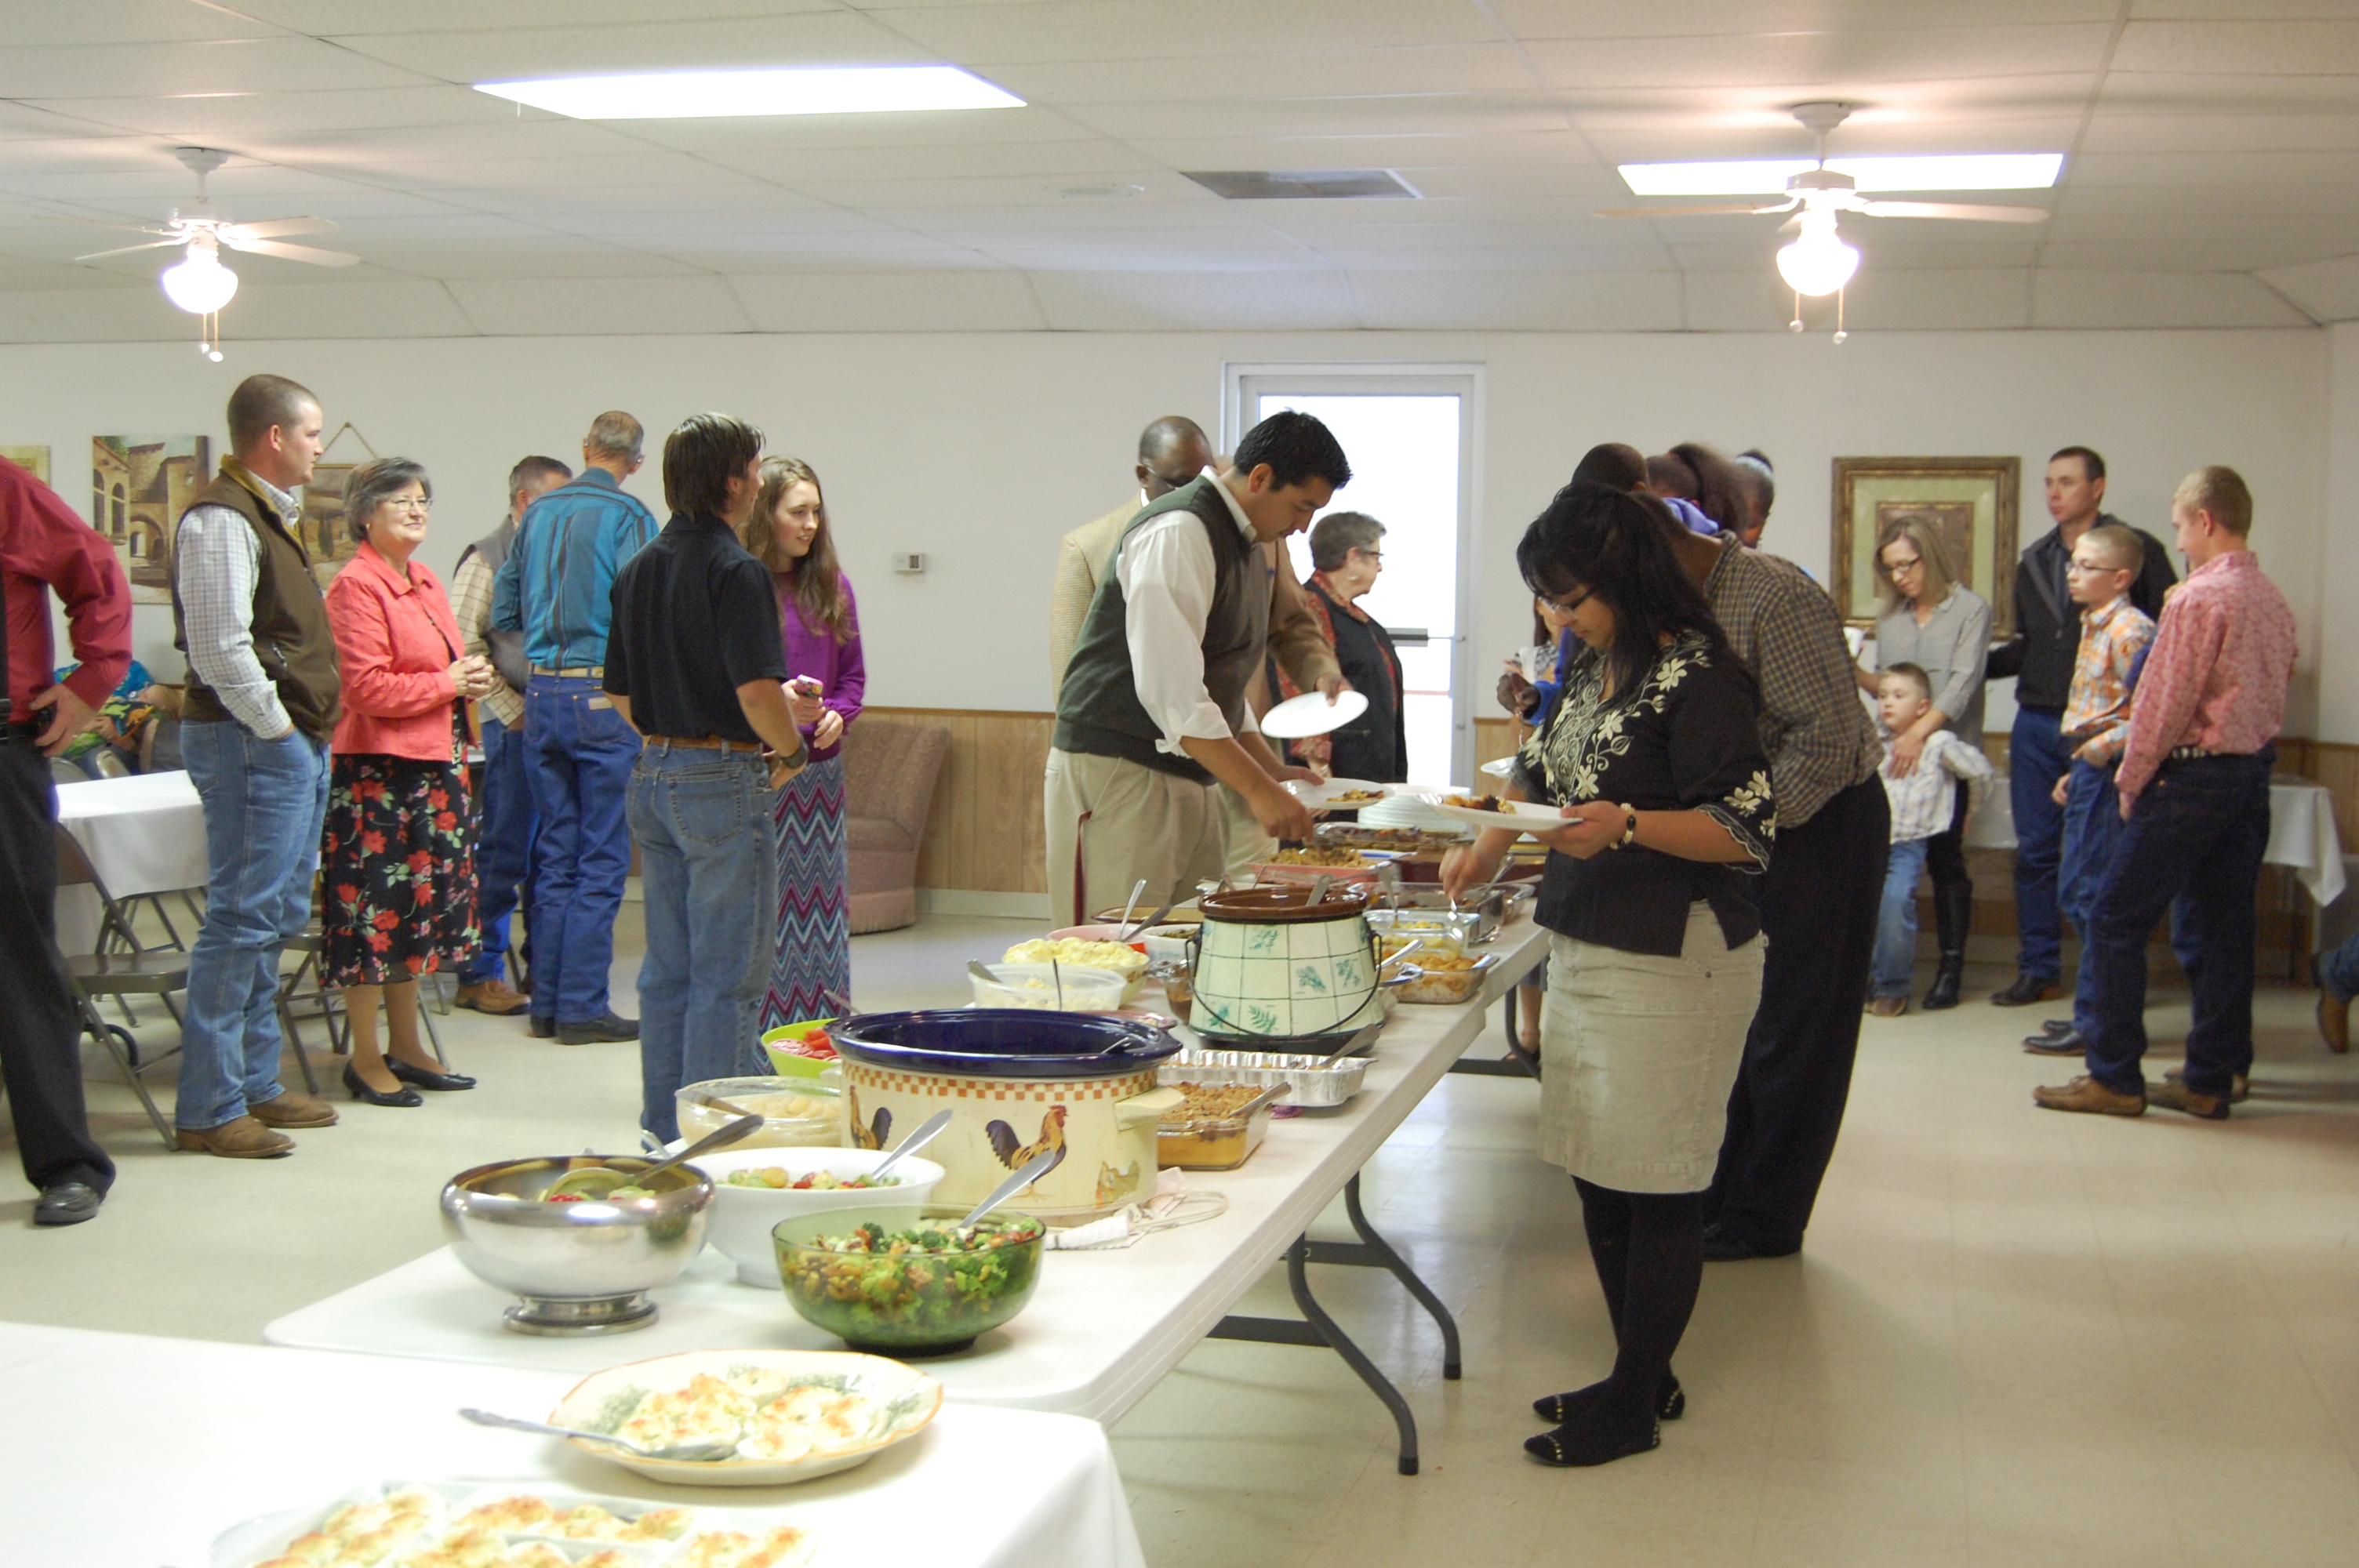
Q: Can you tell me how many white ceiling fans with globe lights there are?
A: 2